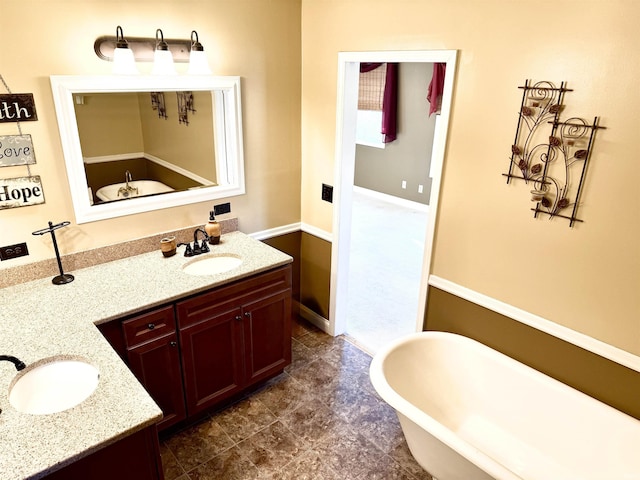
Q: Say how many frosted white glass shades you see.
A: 3